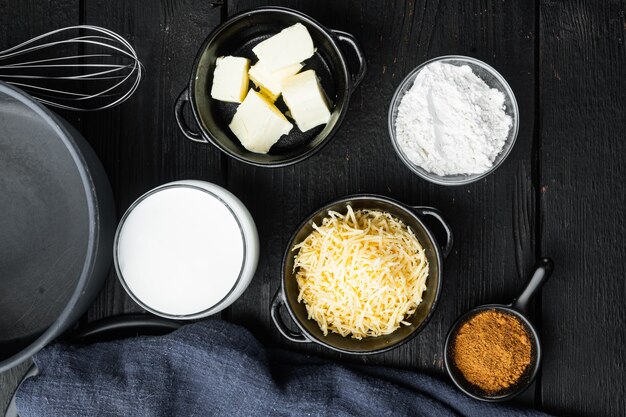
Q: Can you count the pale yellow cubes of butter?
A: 5